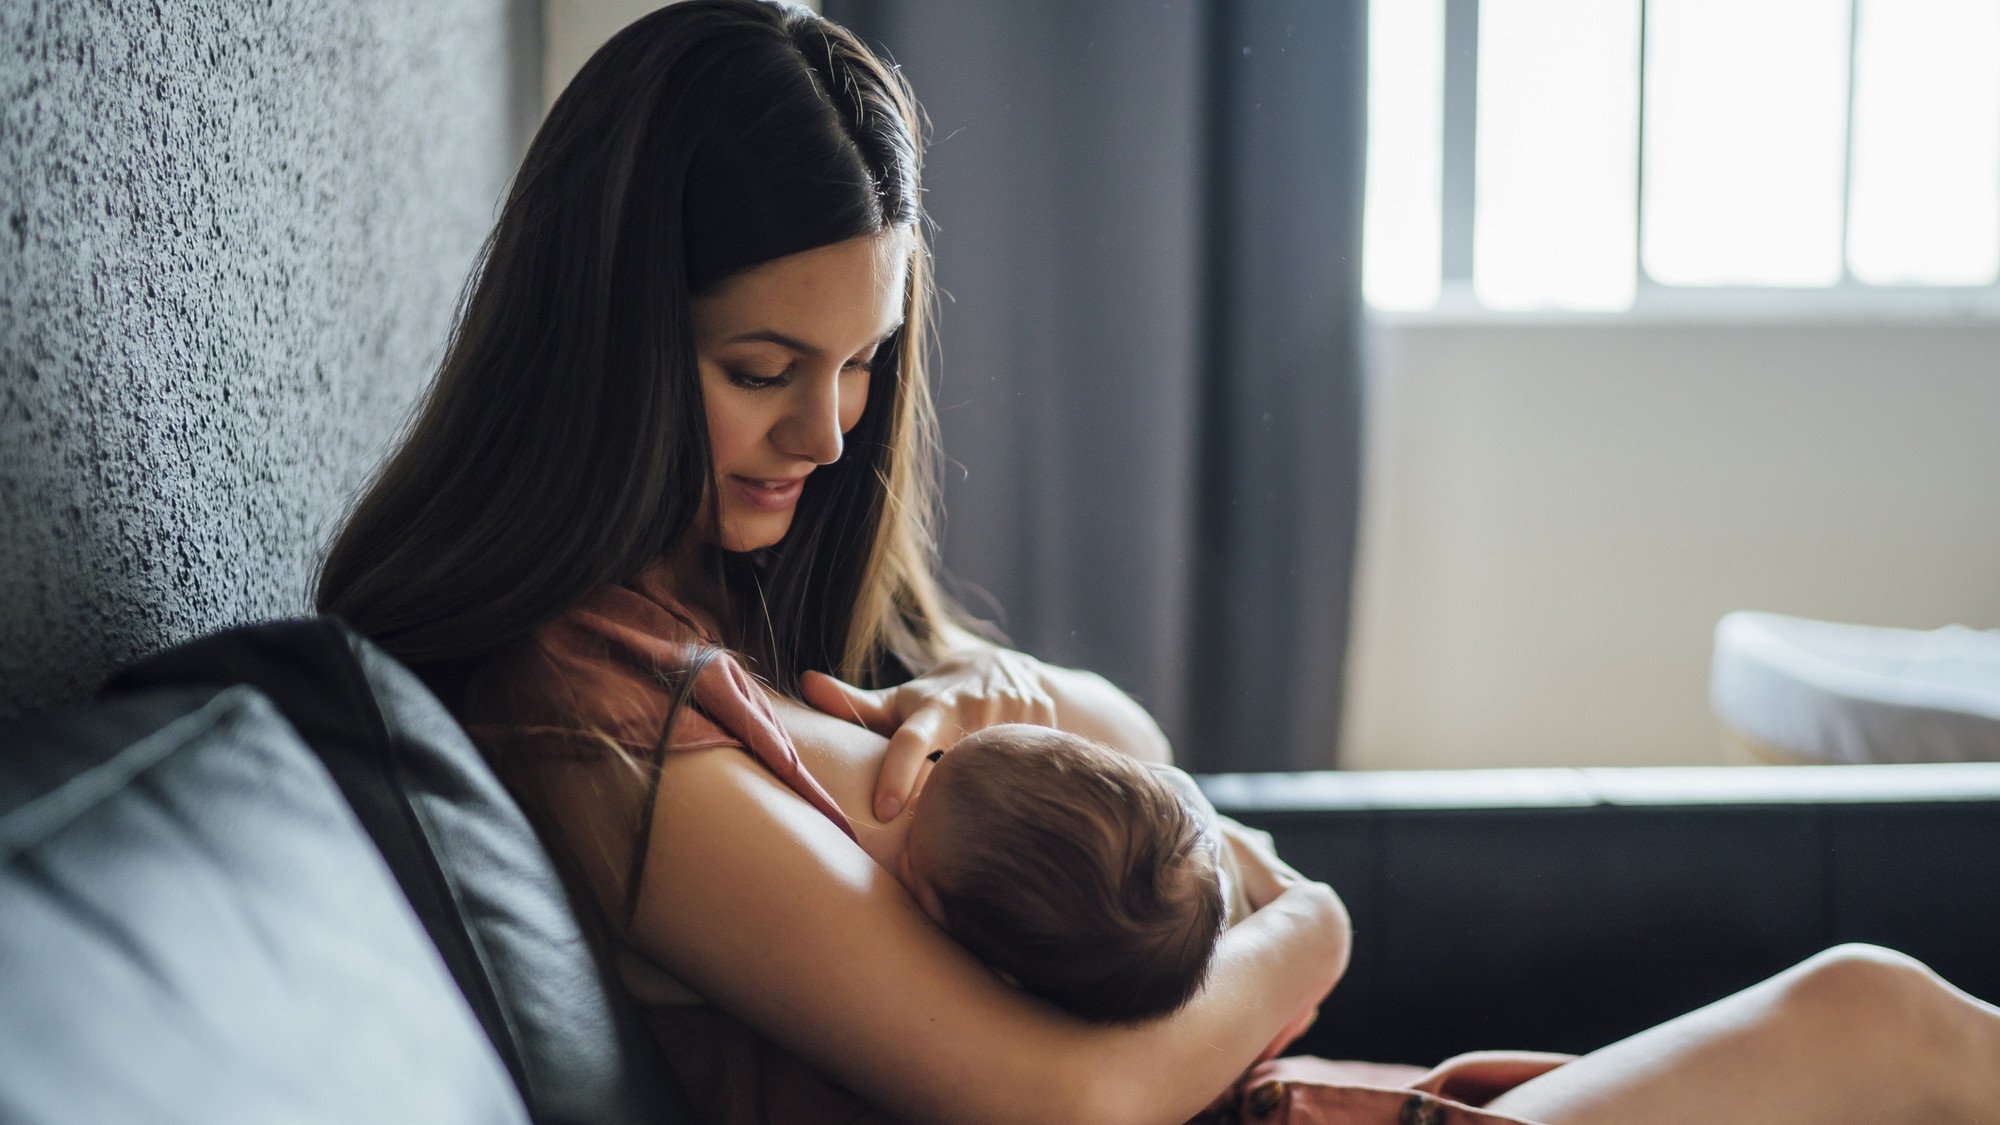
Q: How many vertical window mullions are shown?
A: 3